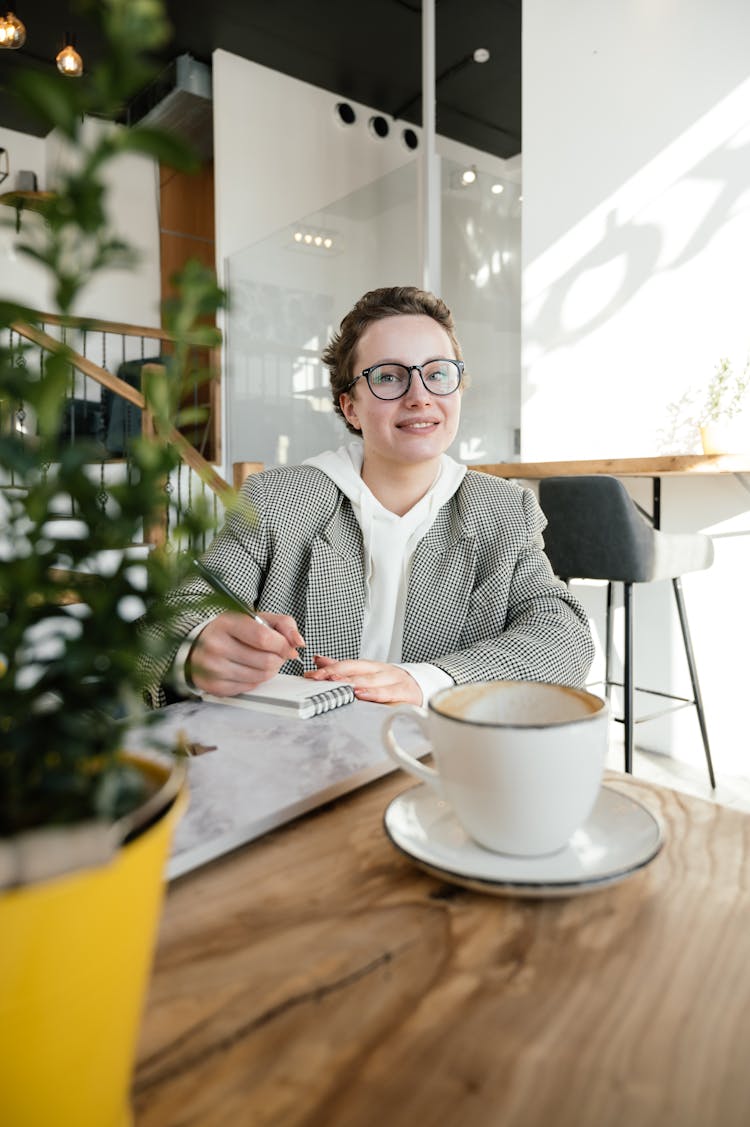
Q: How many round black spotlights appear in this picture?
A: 3